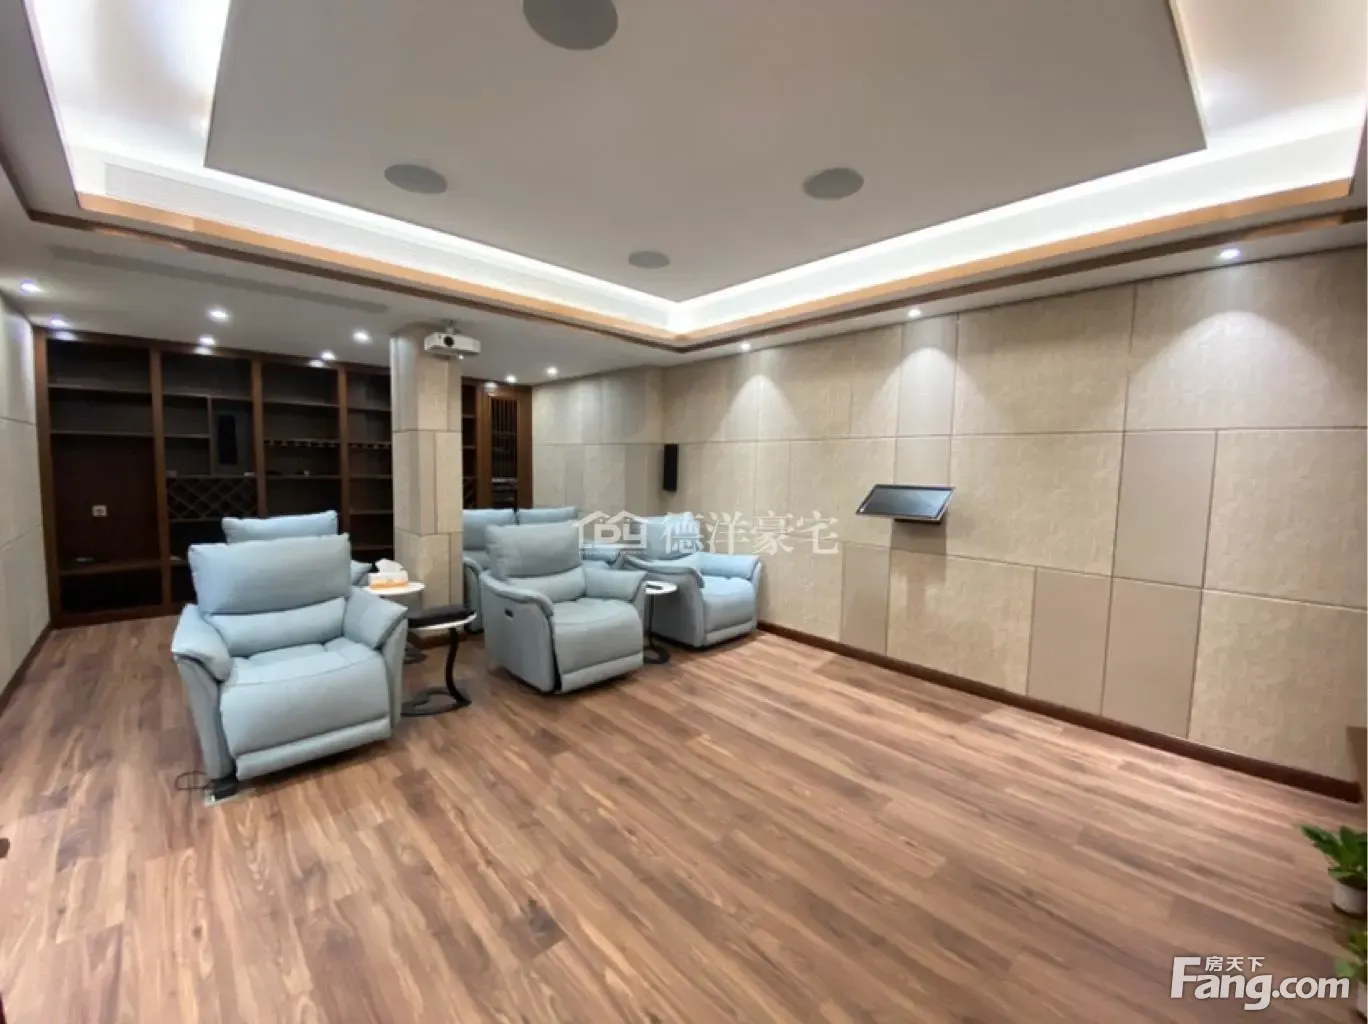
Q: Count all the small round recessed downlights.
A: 11